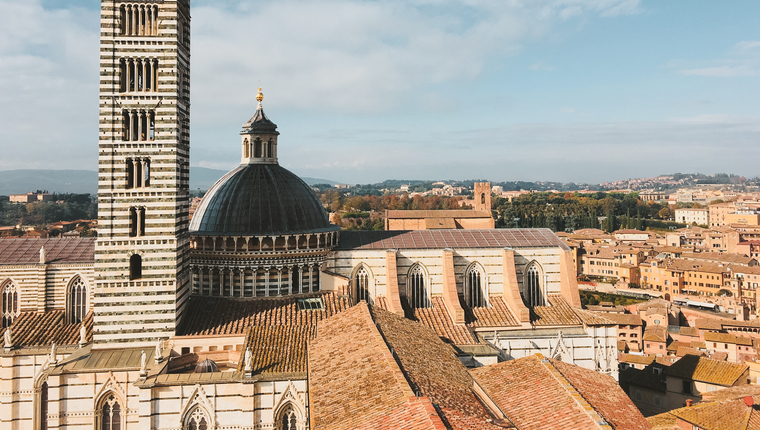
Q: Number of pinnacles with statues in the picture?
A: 7